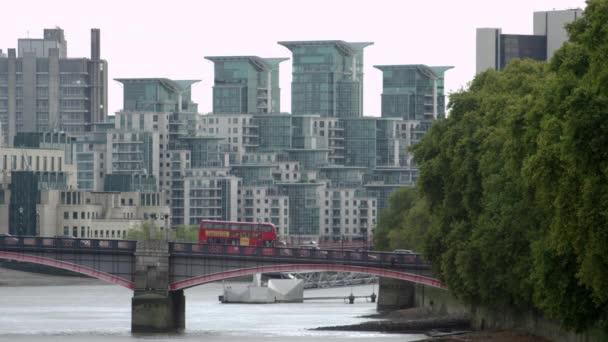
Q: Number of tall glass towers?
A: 4